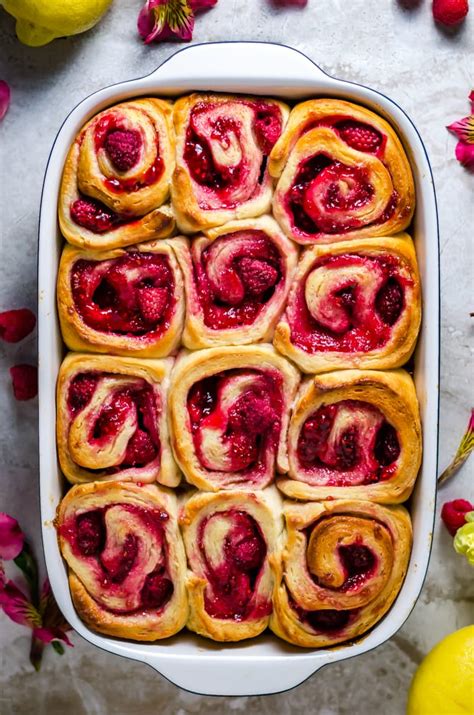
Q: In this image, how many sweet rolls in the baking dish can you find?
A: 12